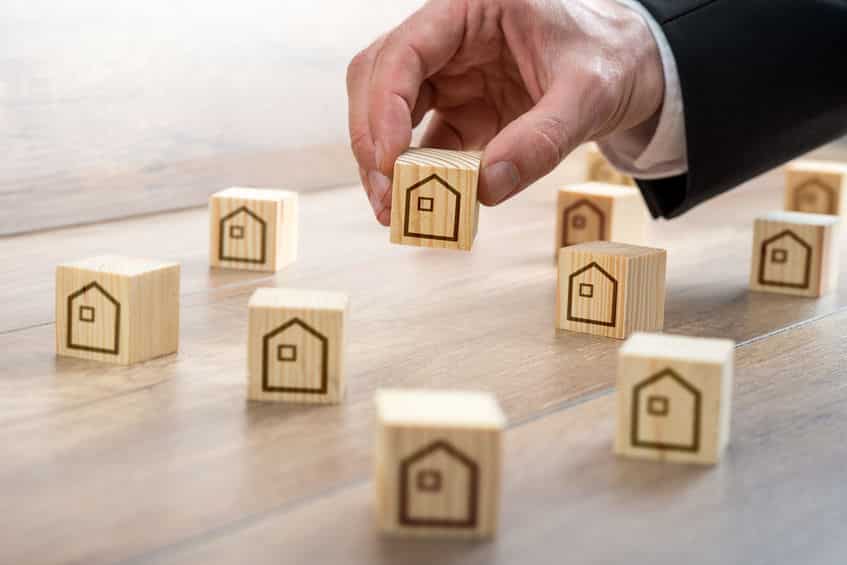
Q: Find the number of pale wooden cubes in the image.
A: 11